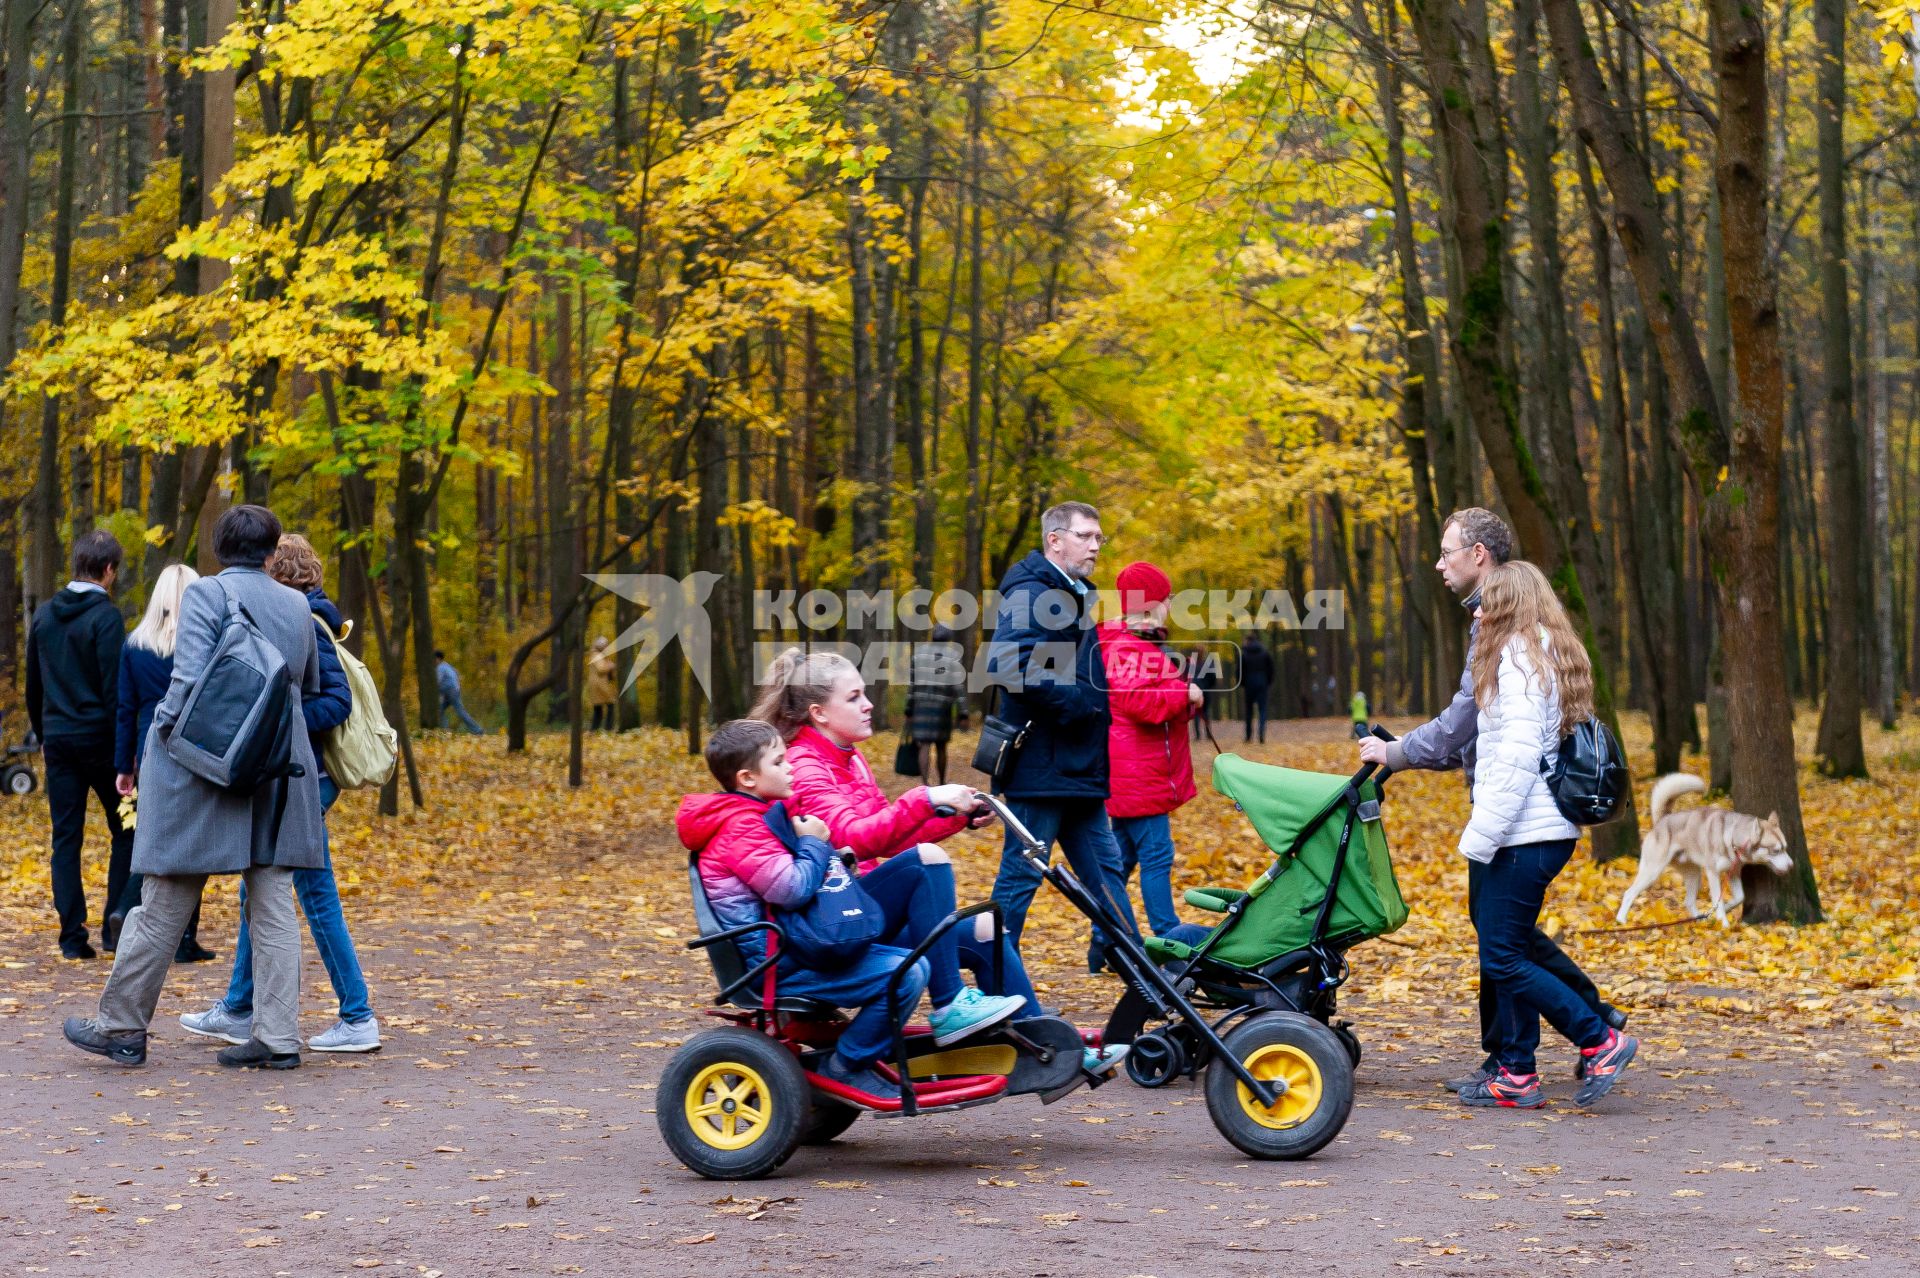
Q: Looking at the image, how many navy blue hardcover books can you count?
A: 0